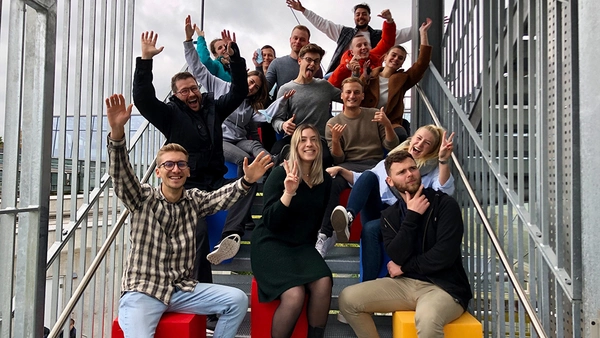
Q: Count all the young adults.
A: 14